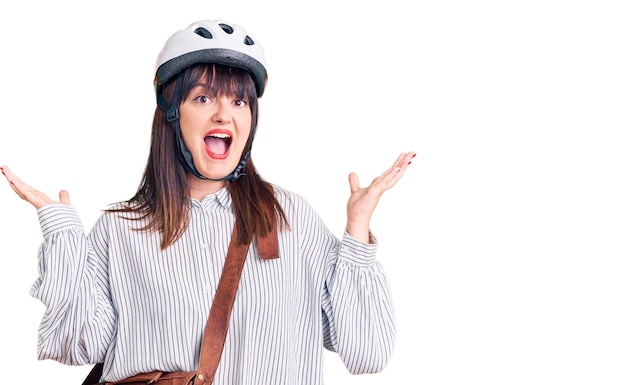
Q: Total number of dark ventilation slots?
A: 3